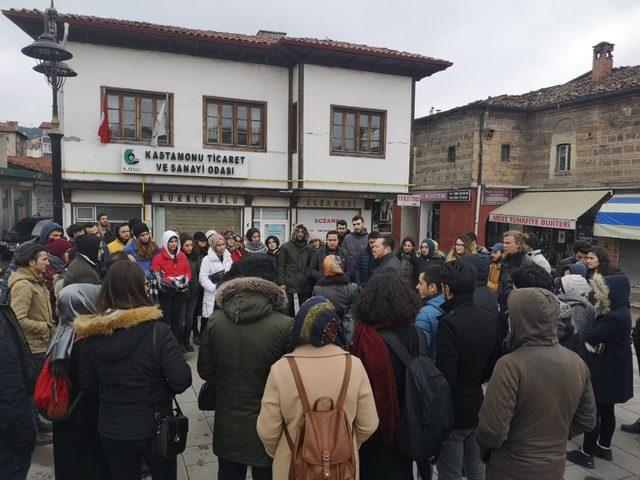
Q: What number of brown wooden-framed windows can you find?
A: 3